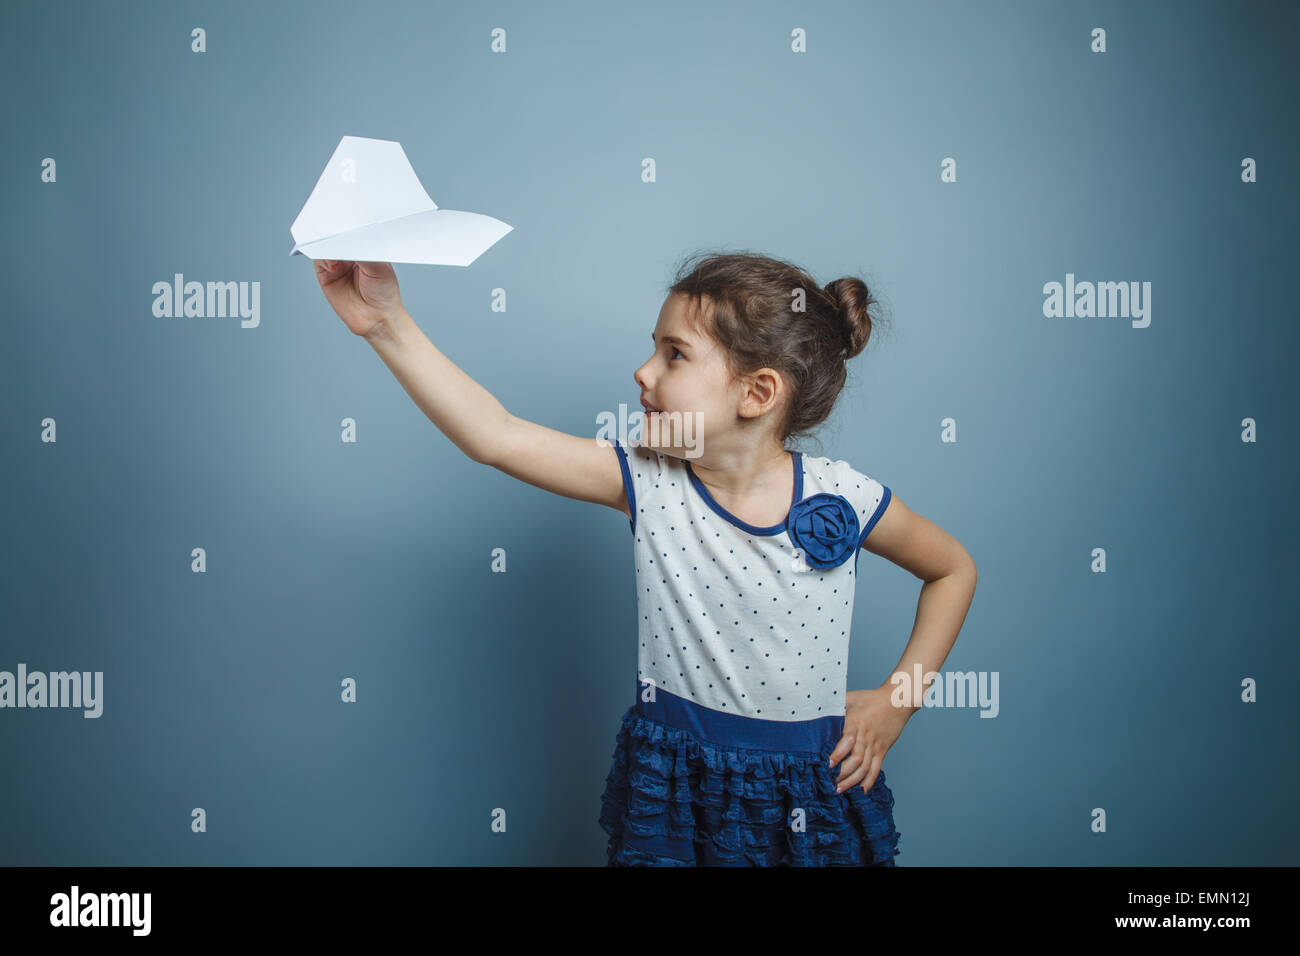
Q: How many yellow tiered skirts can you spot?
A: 0